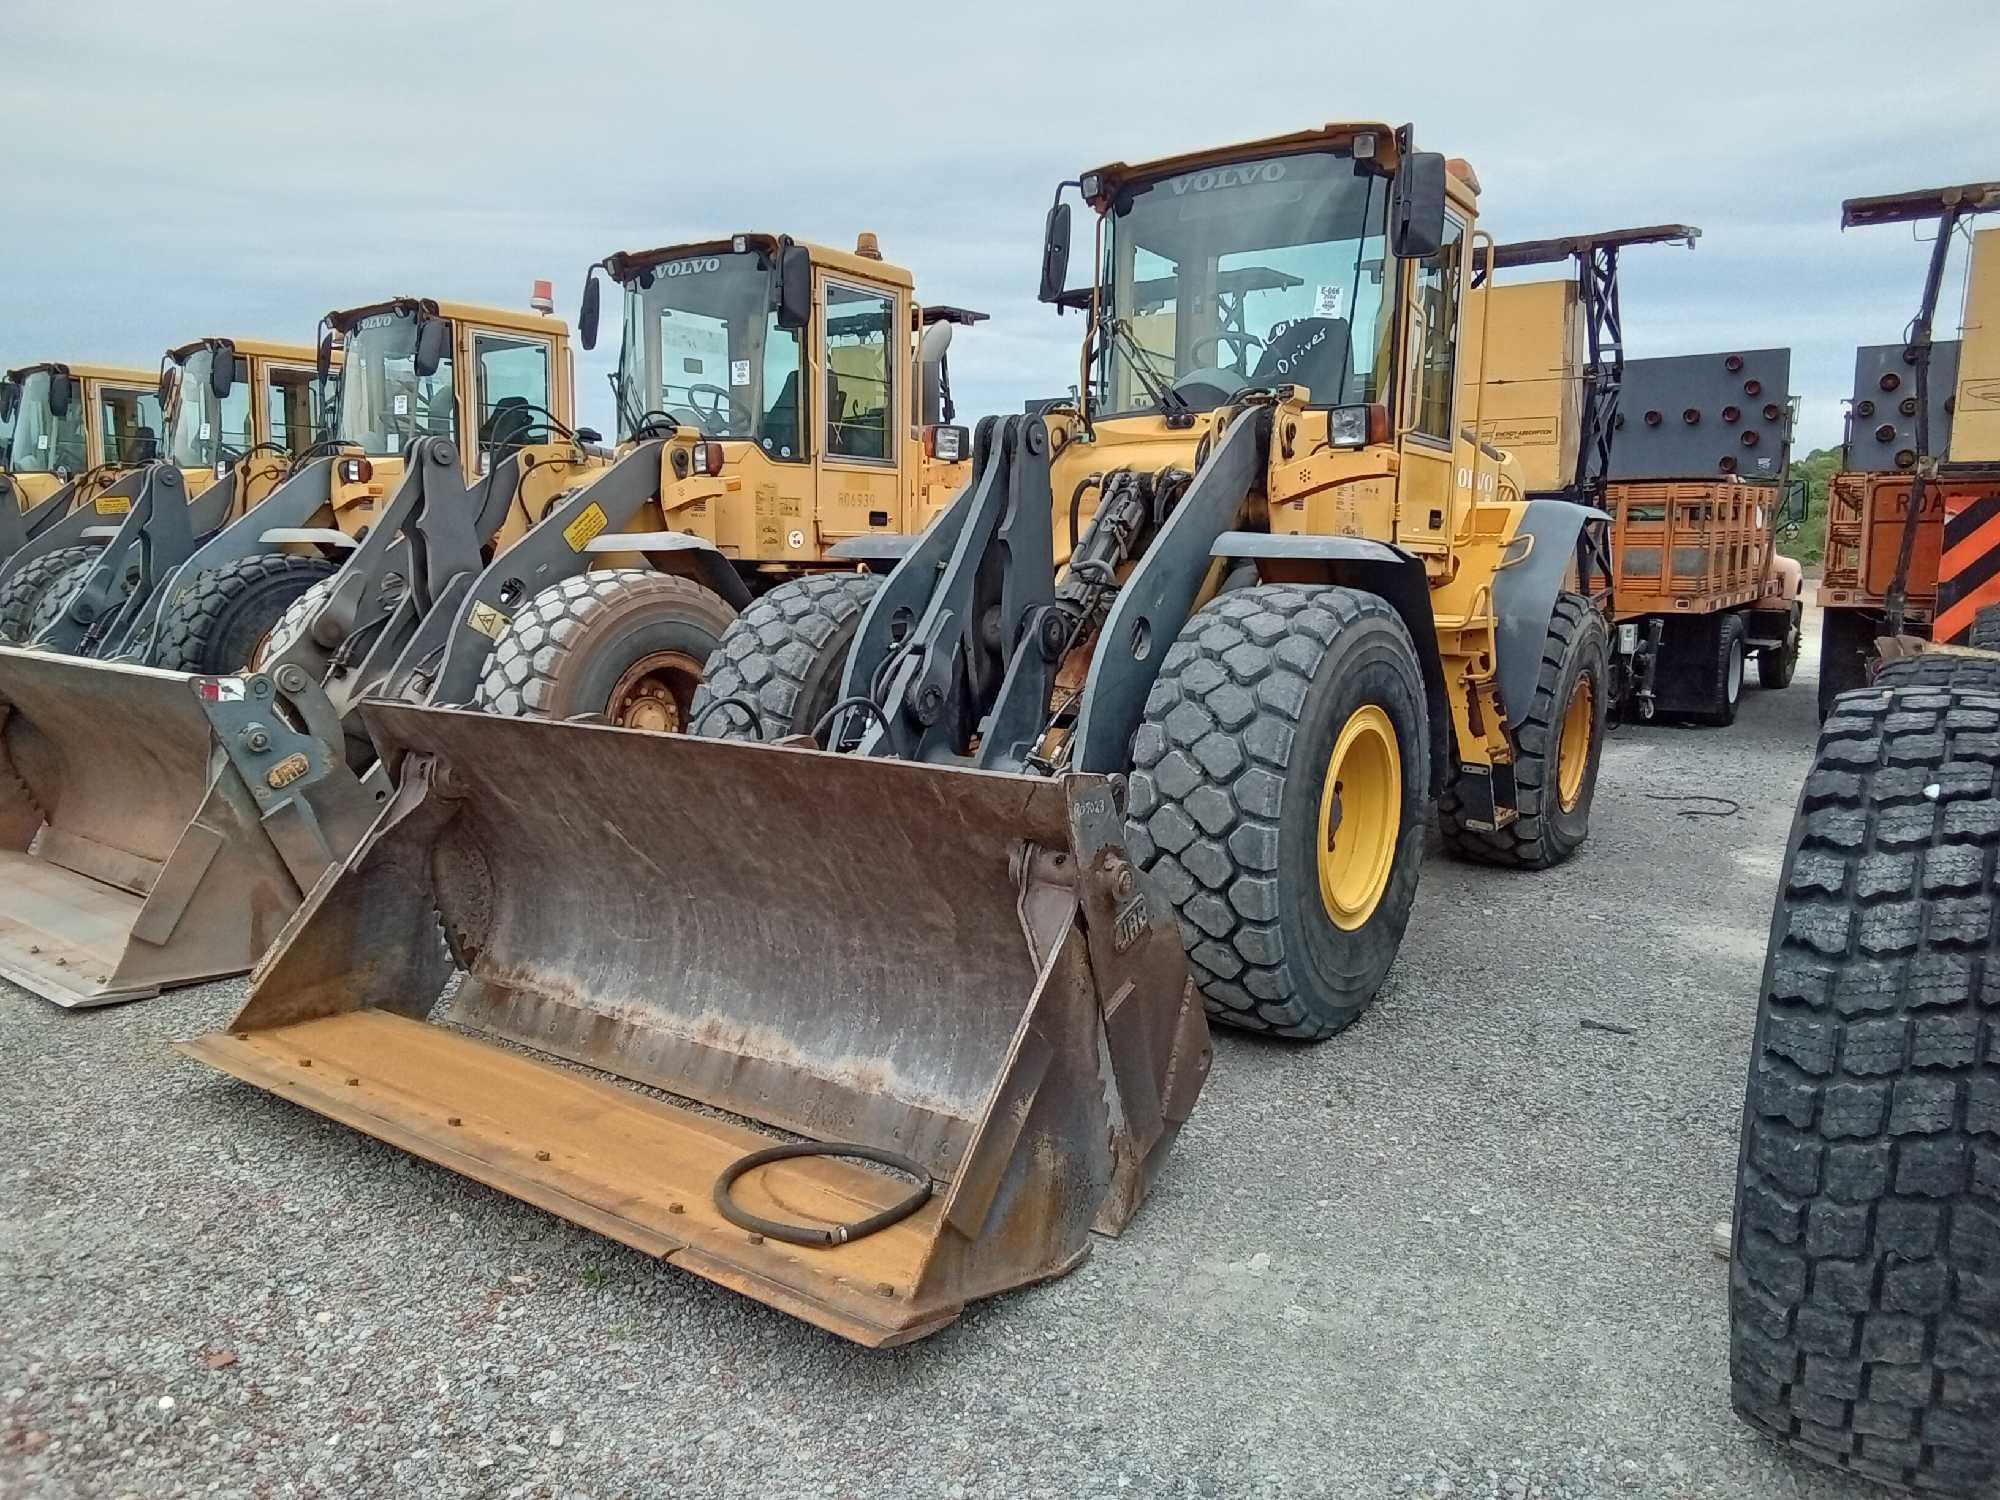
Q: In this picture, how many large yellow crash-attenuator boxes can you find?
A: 2